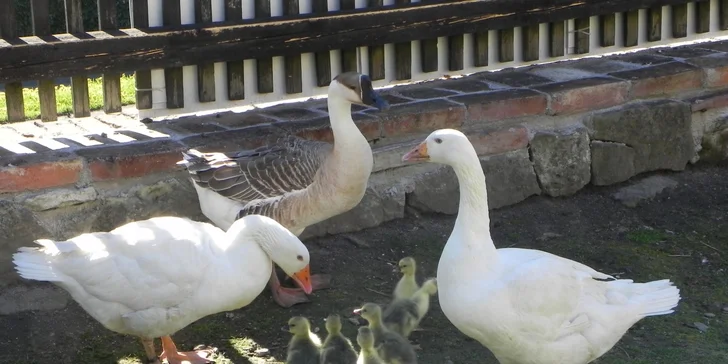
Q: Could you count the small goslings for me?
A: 6